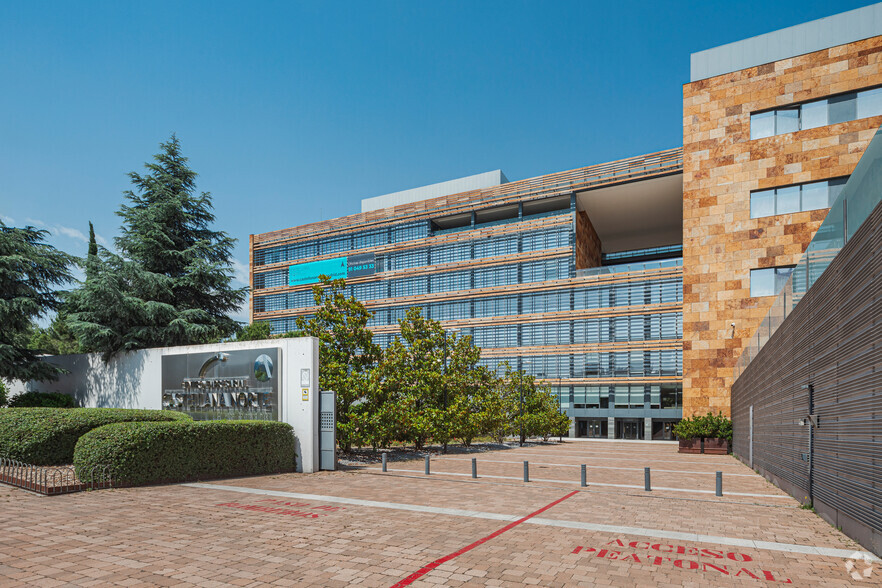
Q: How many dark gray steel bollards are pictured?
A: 7